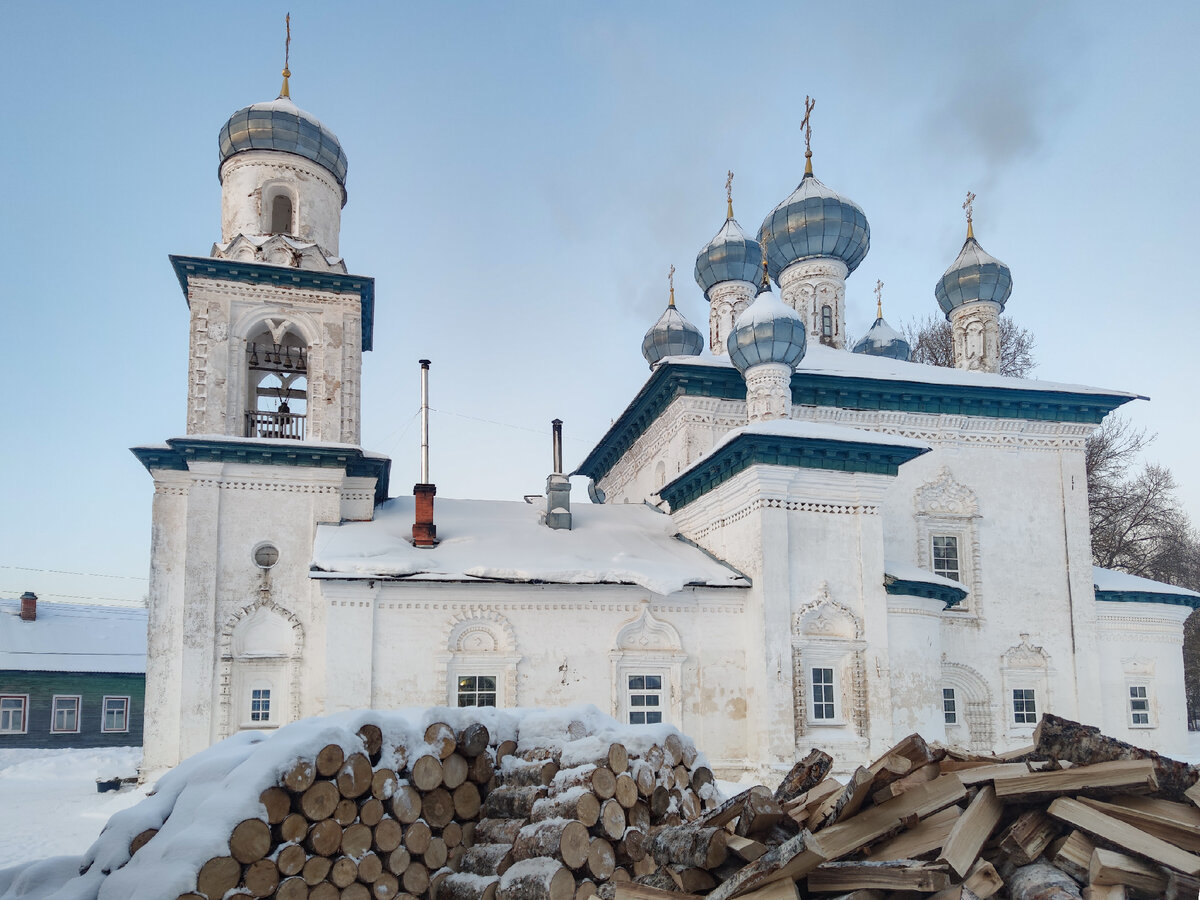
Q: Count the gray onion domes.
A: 7